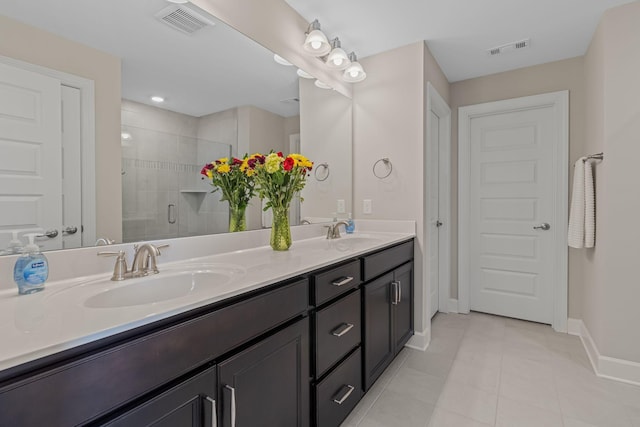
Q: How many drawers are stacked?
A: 3